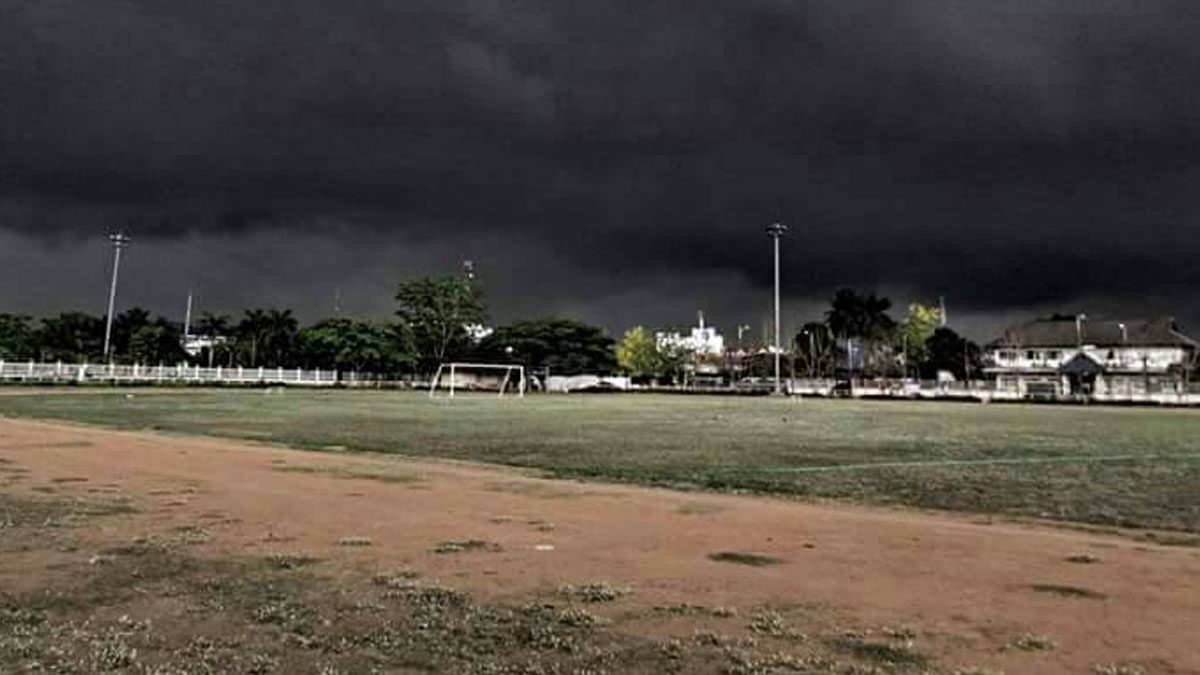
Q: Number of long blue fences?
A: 0